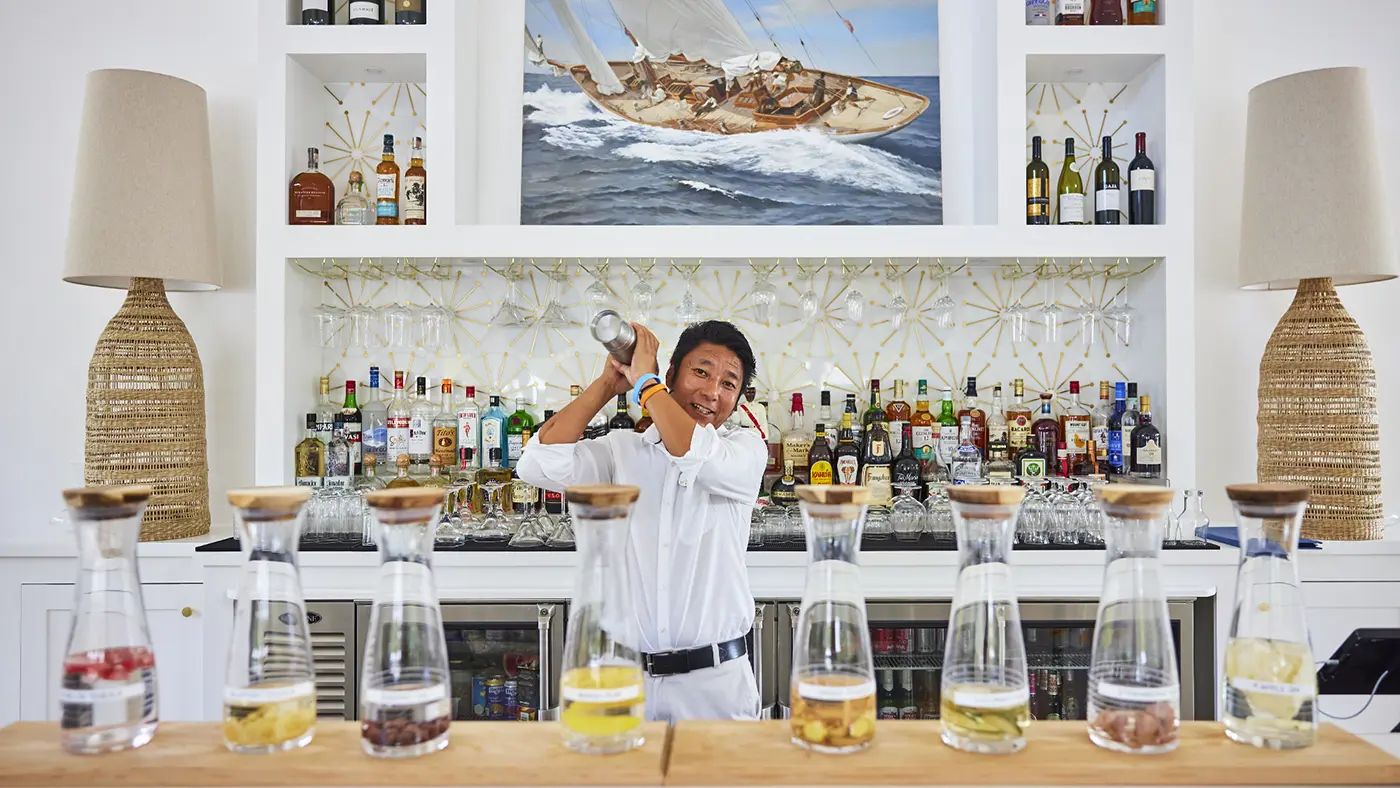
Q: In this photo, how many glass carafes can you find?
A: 8